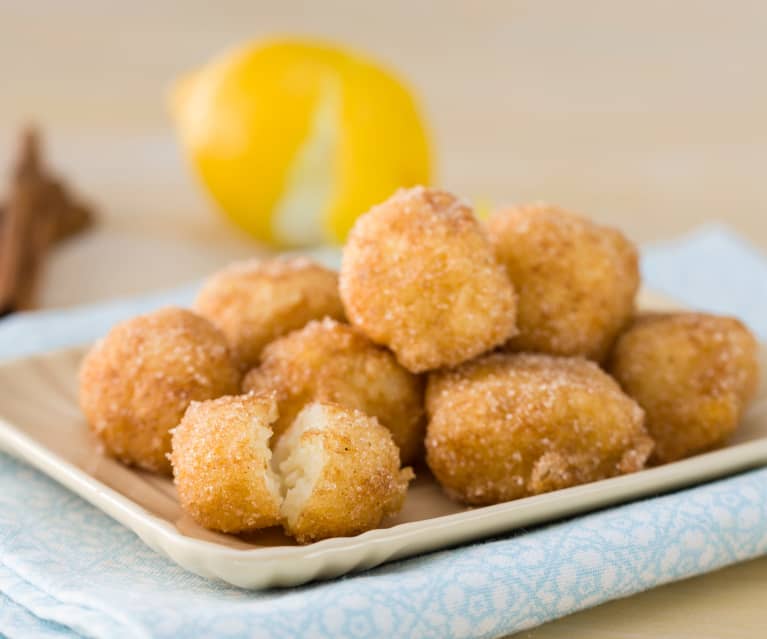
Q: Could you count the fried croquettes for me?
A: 8